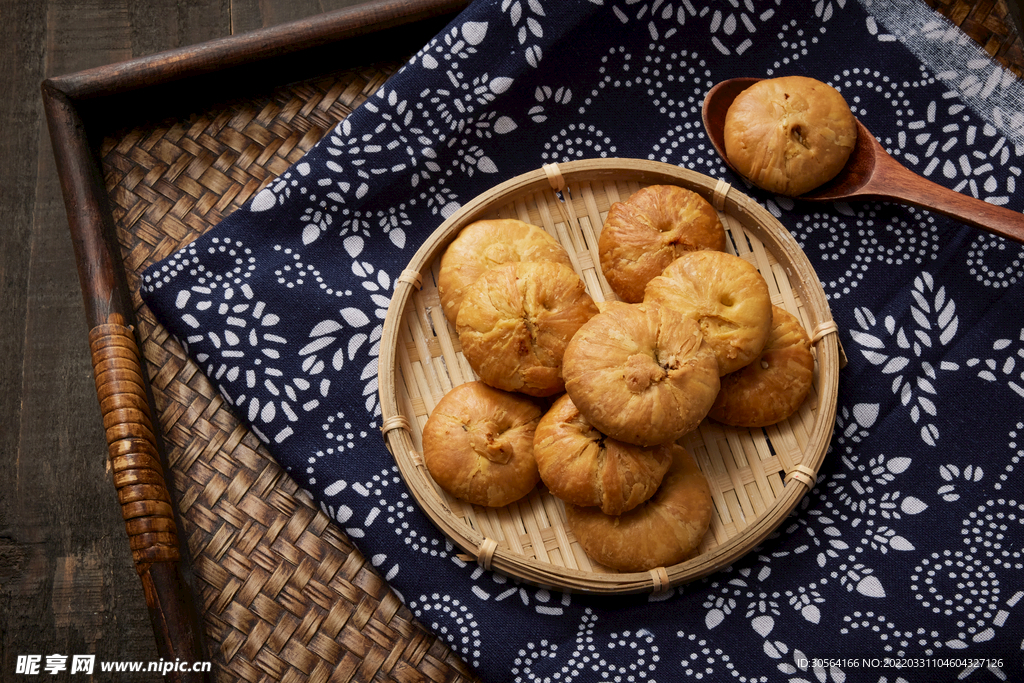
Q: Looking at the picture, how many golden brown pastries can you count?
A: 10